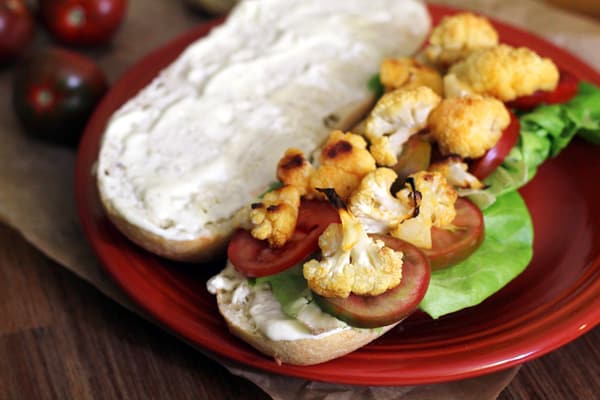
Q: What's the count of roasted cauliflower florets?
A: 12